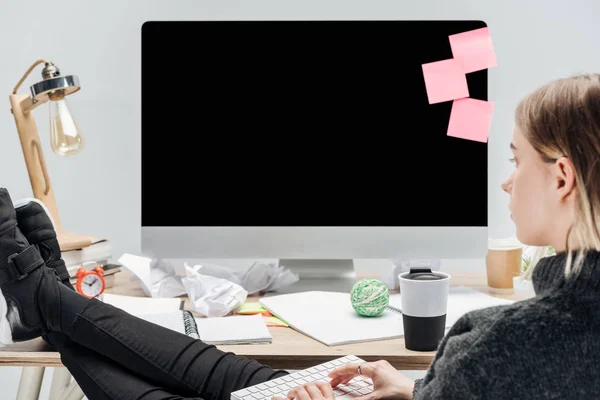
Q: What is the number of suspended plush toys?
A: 0